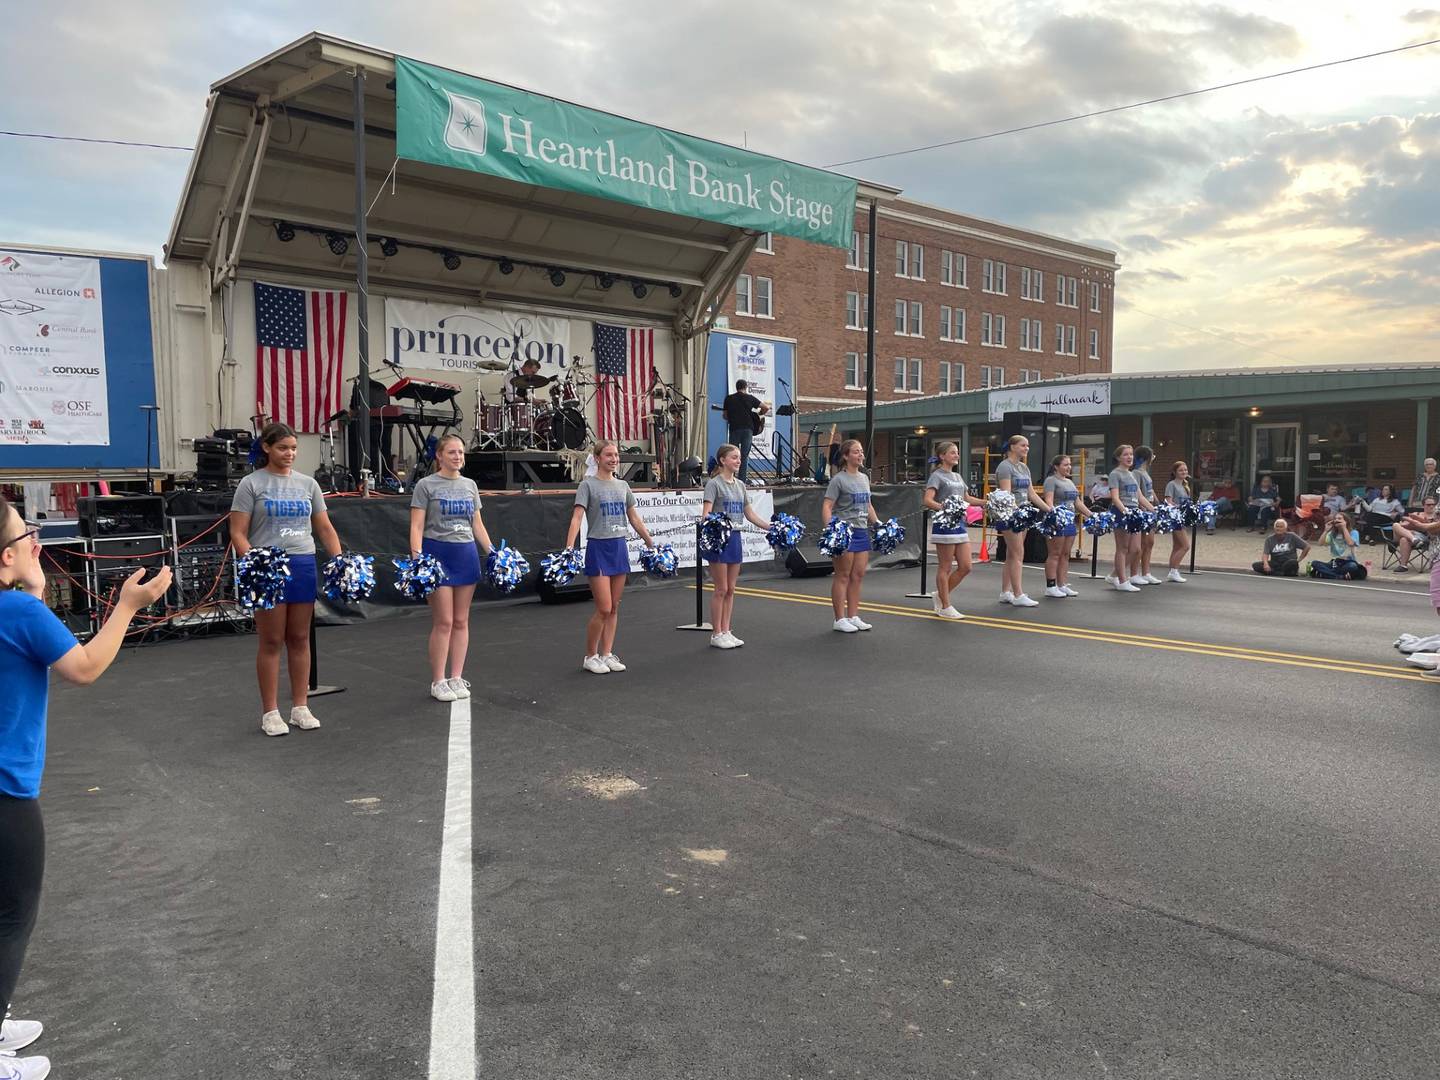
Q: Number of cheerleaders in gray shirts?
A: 11